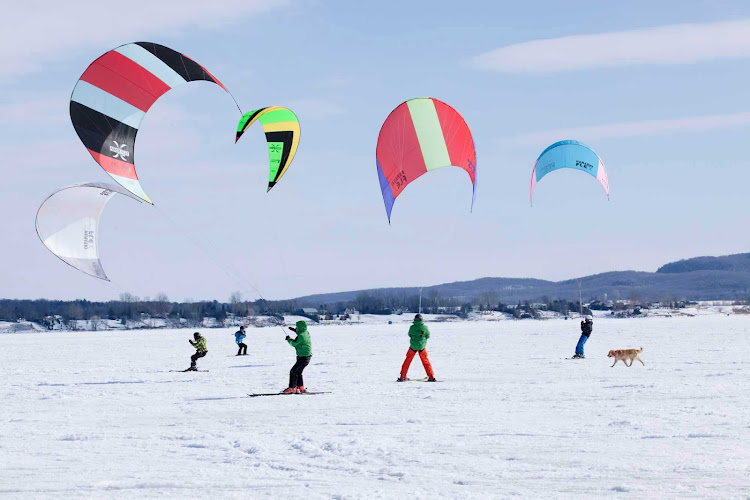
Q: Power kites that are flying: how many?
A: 5